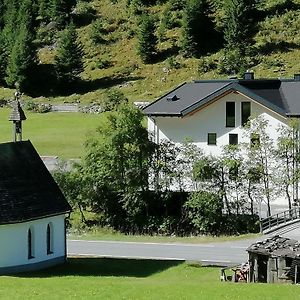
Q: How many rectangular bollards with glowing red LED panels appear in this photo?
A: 0